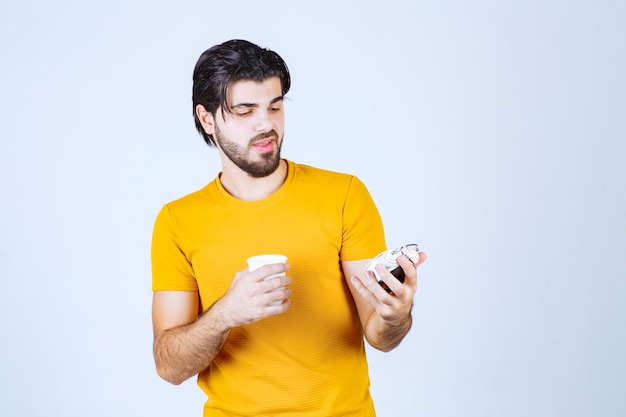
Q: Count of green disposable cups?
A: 0